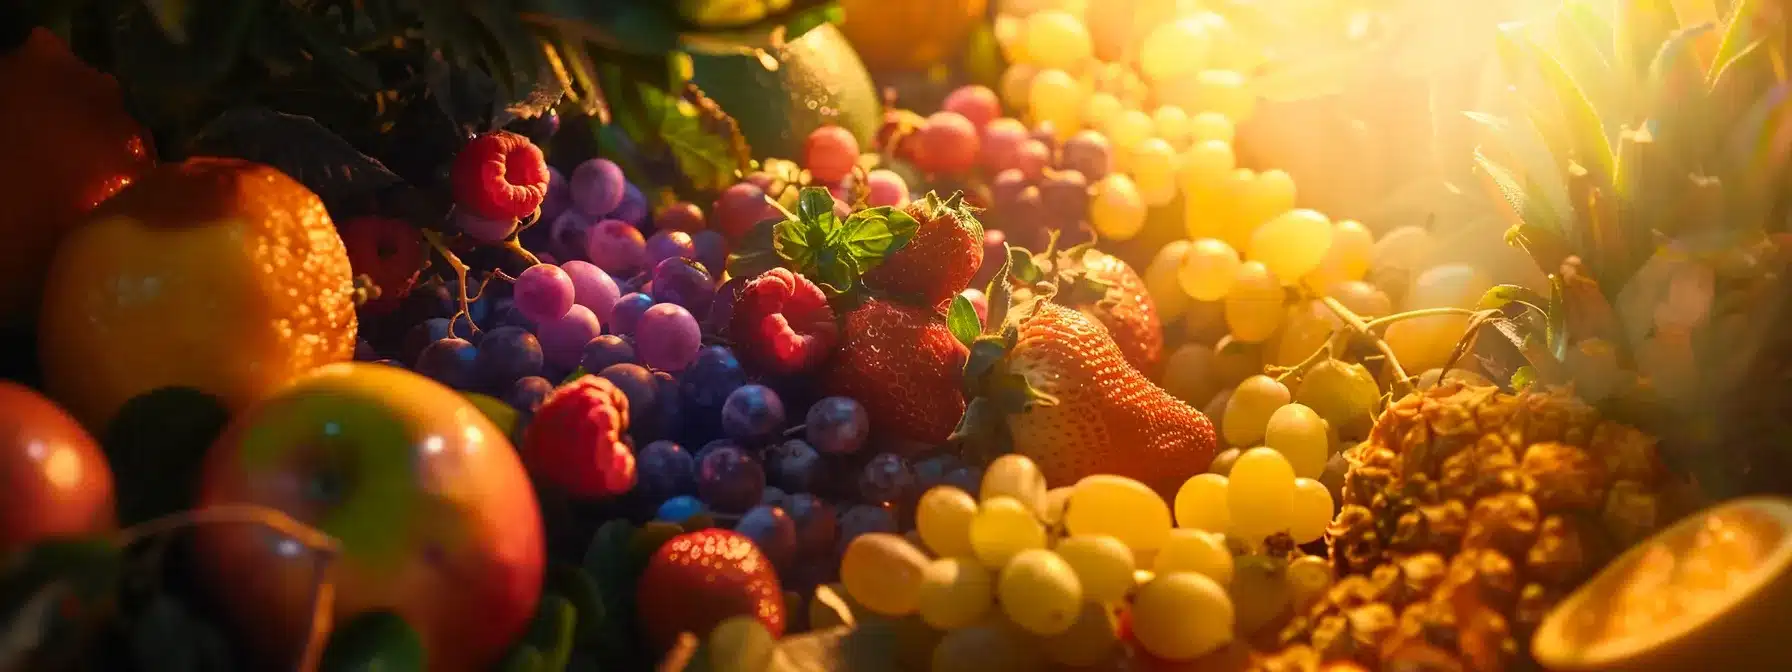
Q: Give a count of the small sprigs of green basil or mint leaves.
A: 1